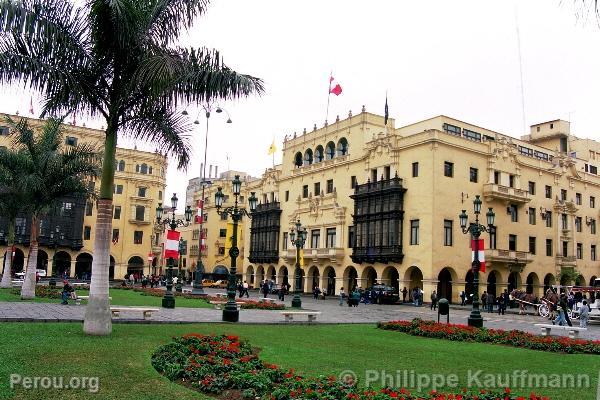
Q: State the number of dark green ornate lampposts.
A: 4